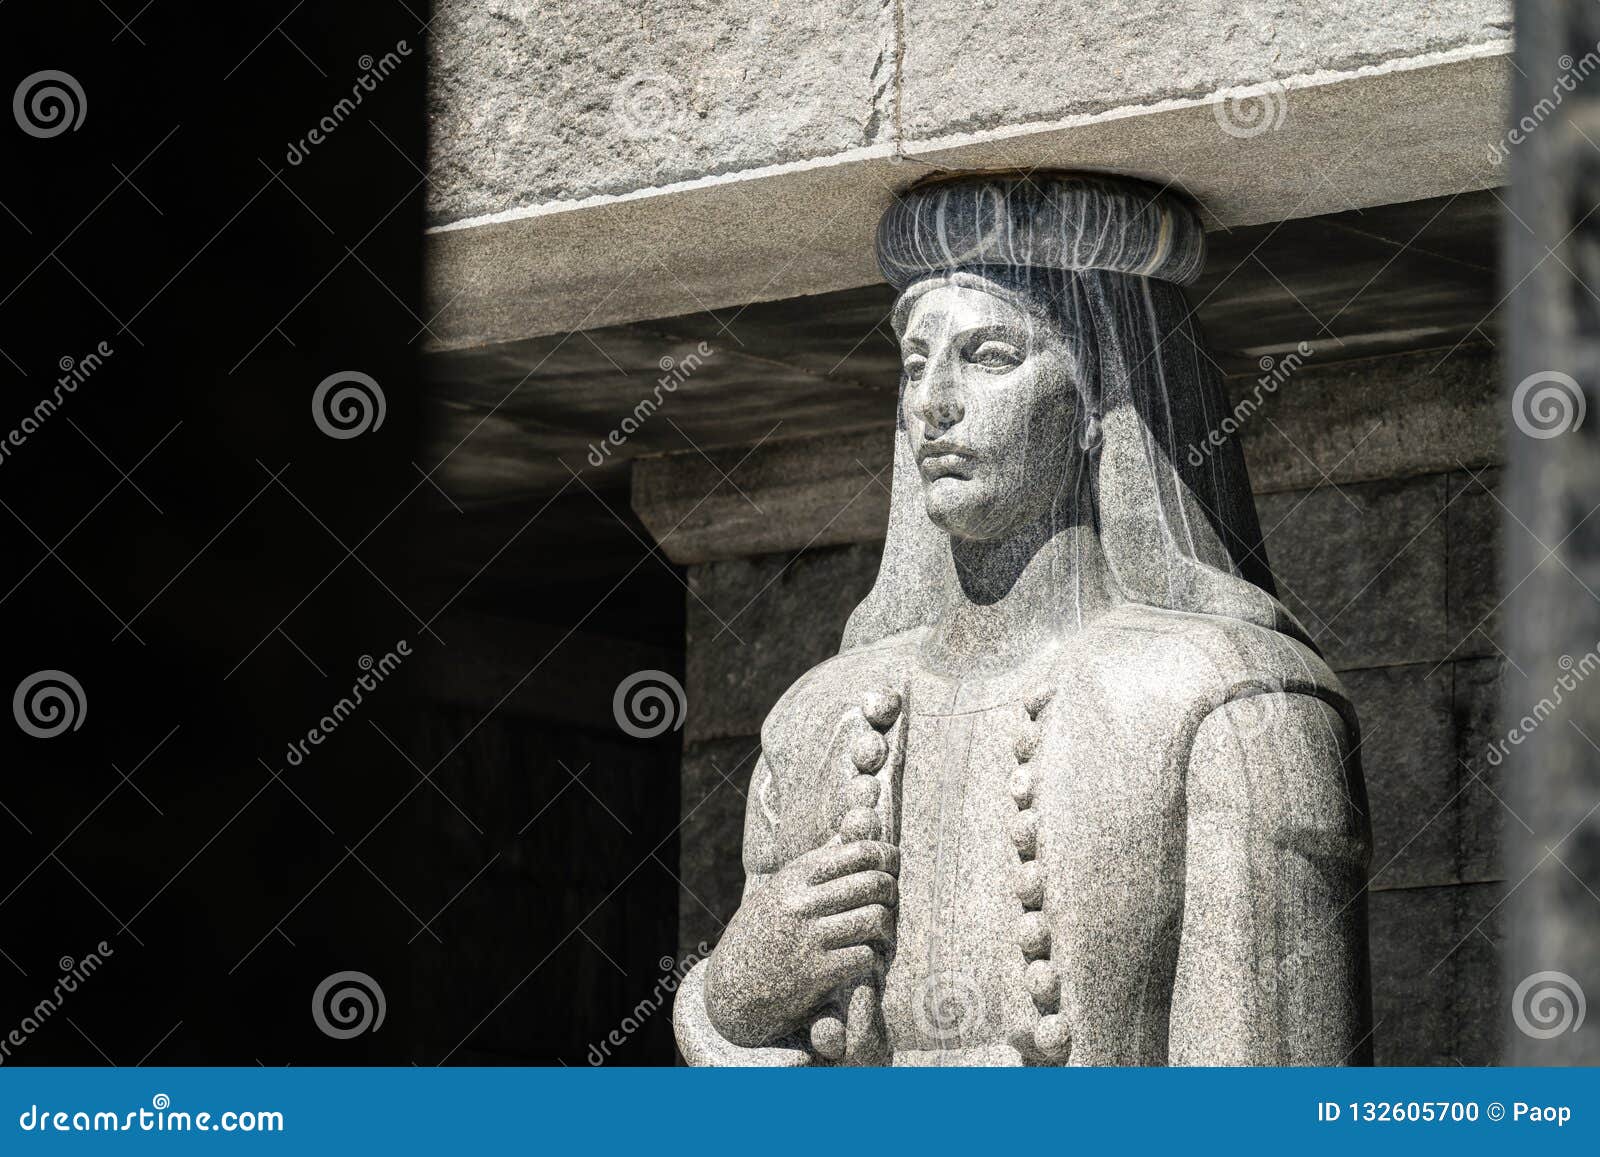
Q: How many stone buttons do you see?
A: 13